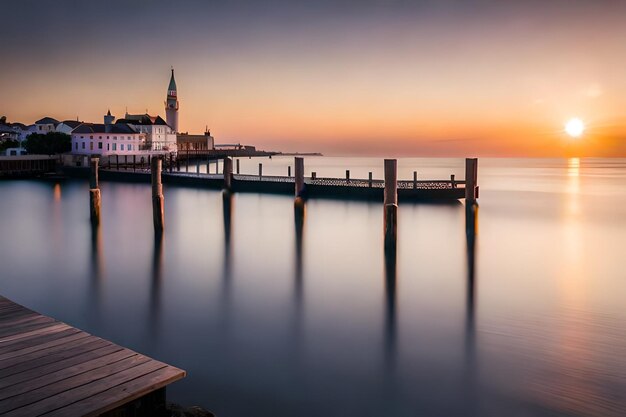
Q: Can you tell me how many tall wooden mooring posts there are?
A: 6